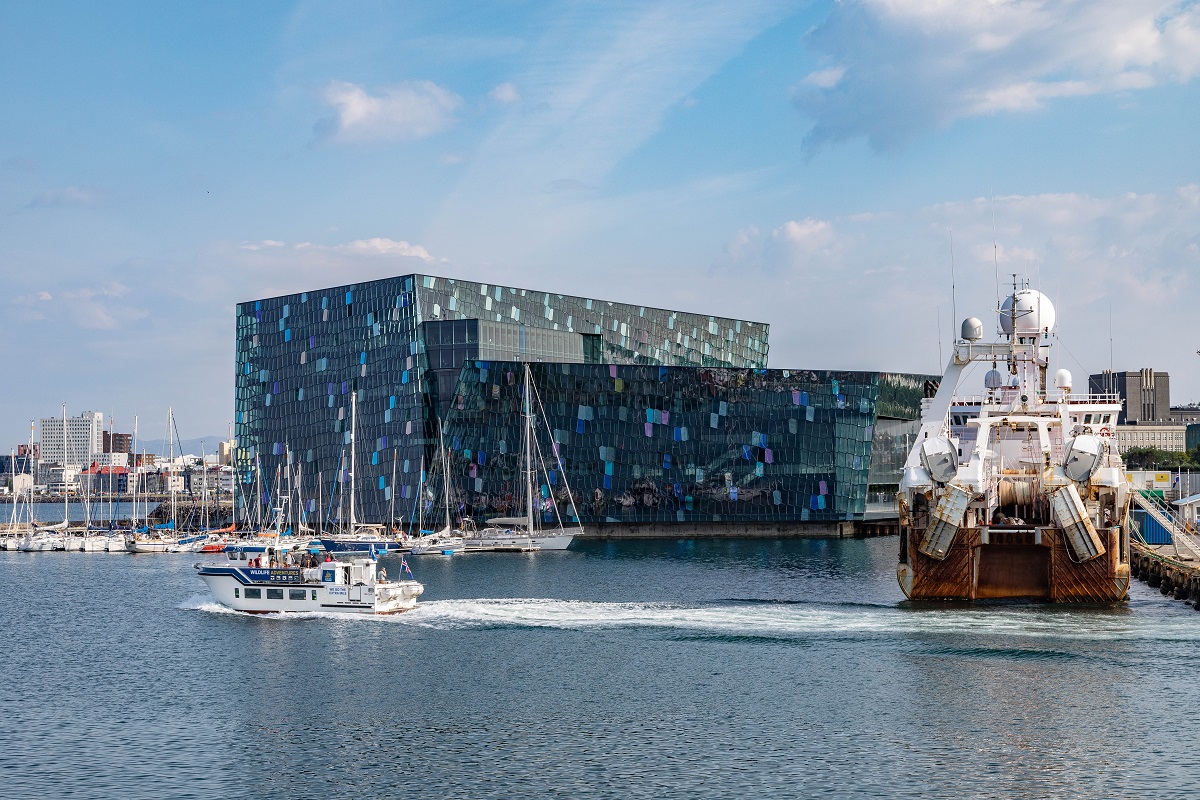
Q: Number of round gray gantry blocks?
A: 2